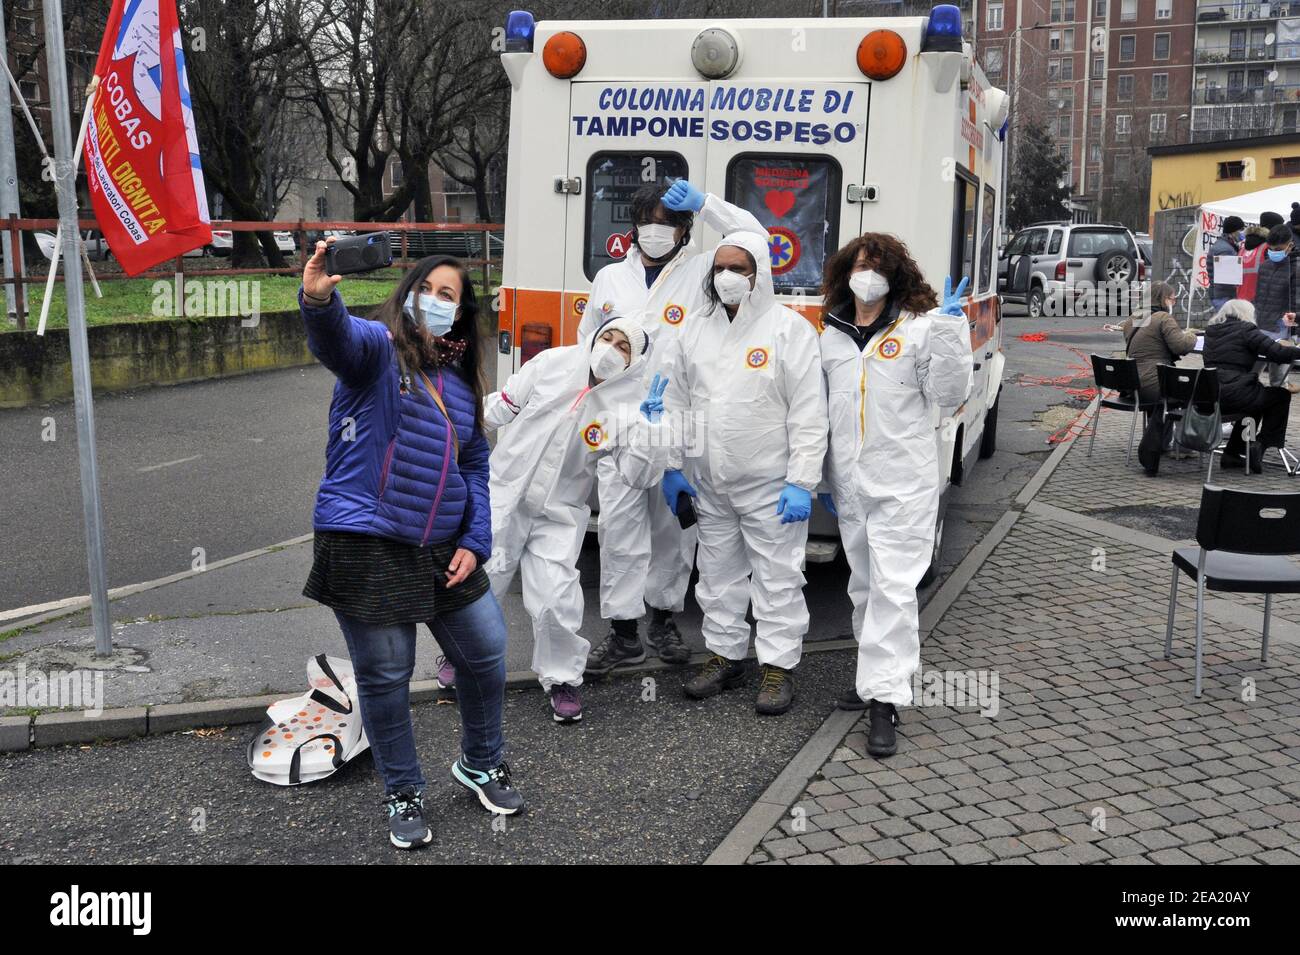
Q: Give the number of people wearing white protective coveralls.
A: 4